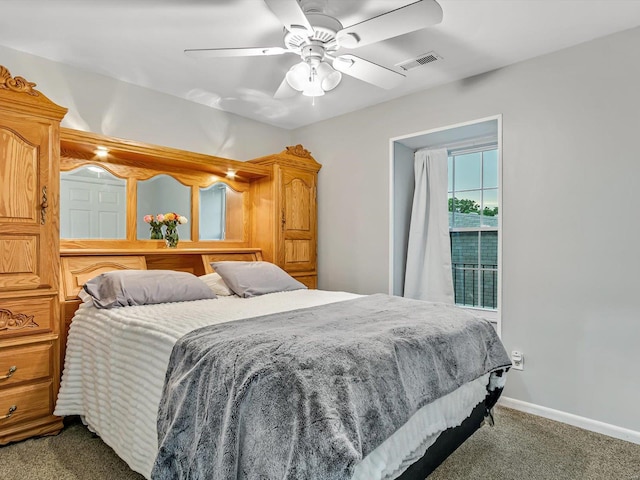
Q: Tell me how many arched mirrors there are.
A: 3